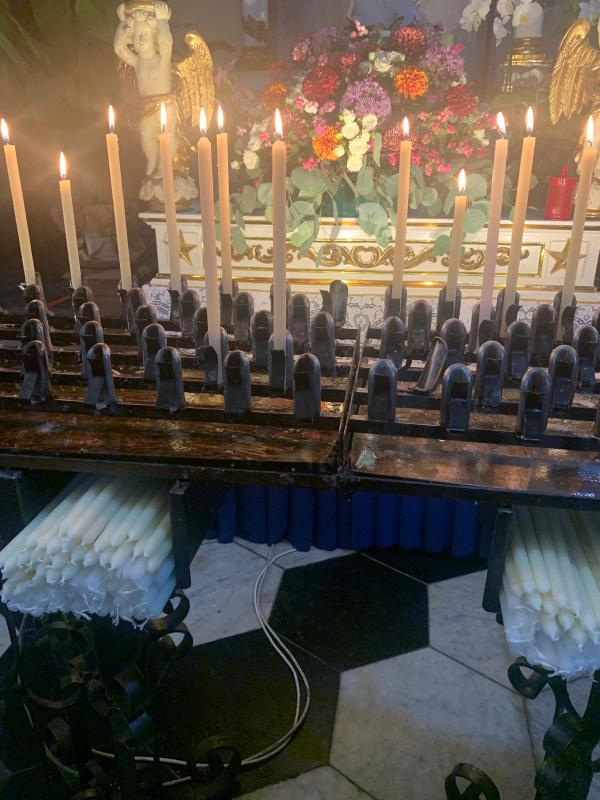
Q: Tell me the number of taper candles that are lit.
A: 12